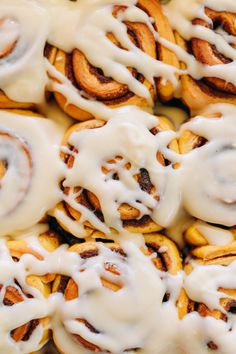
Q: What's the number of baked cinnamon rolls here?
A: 9